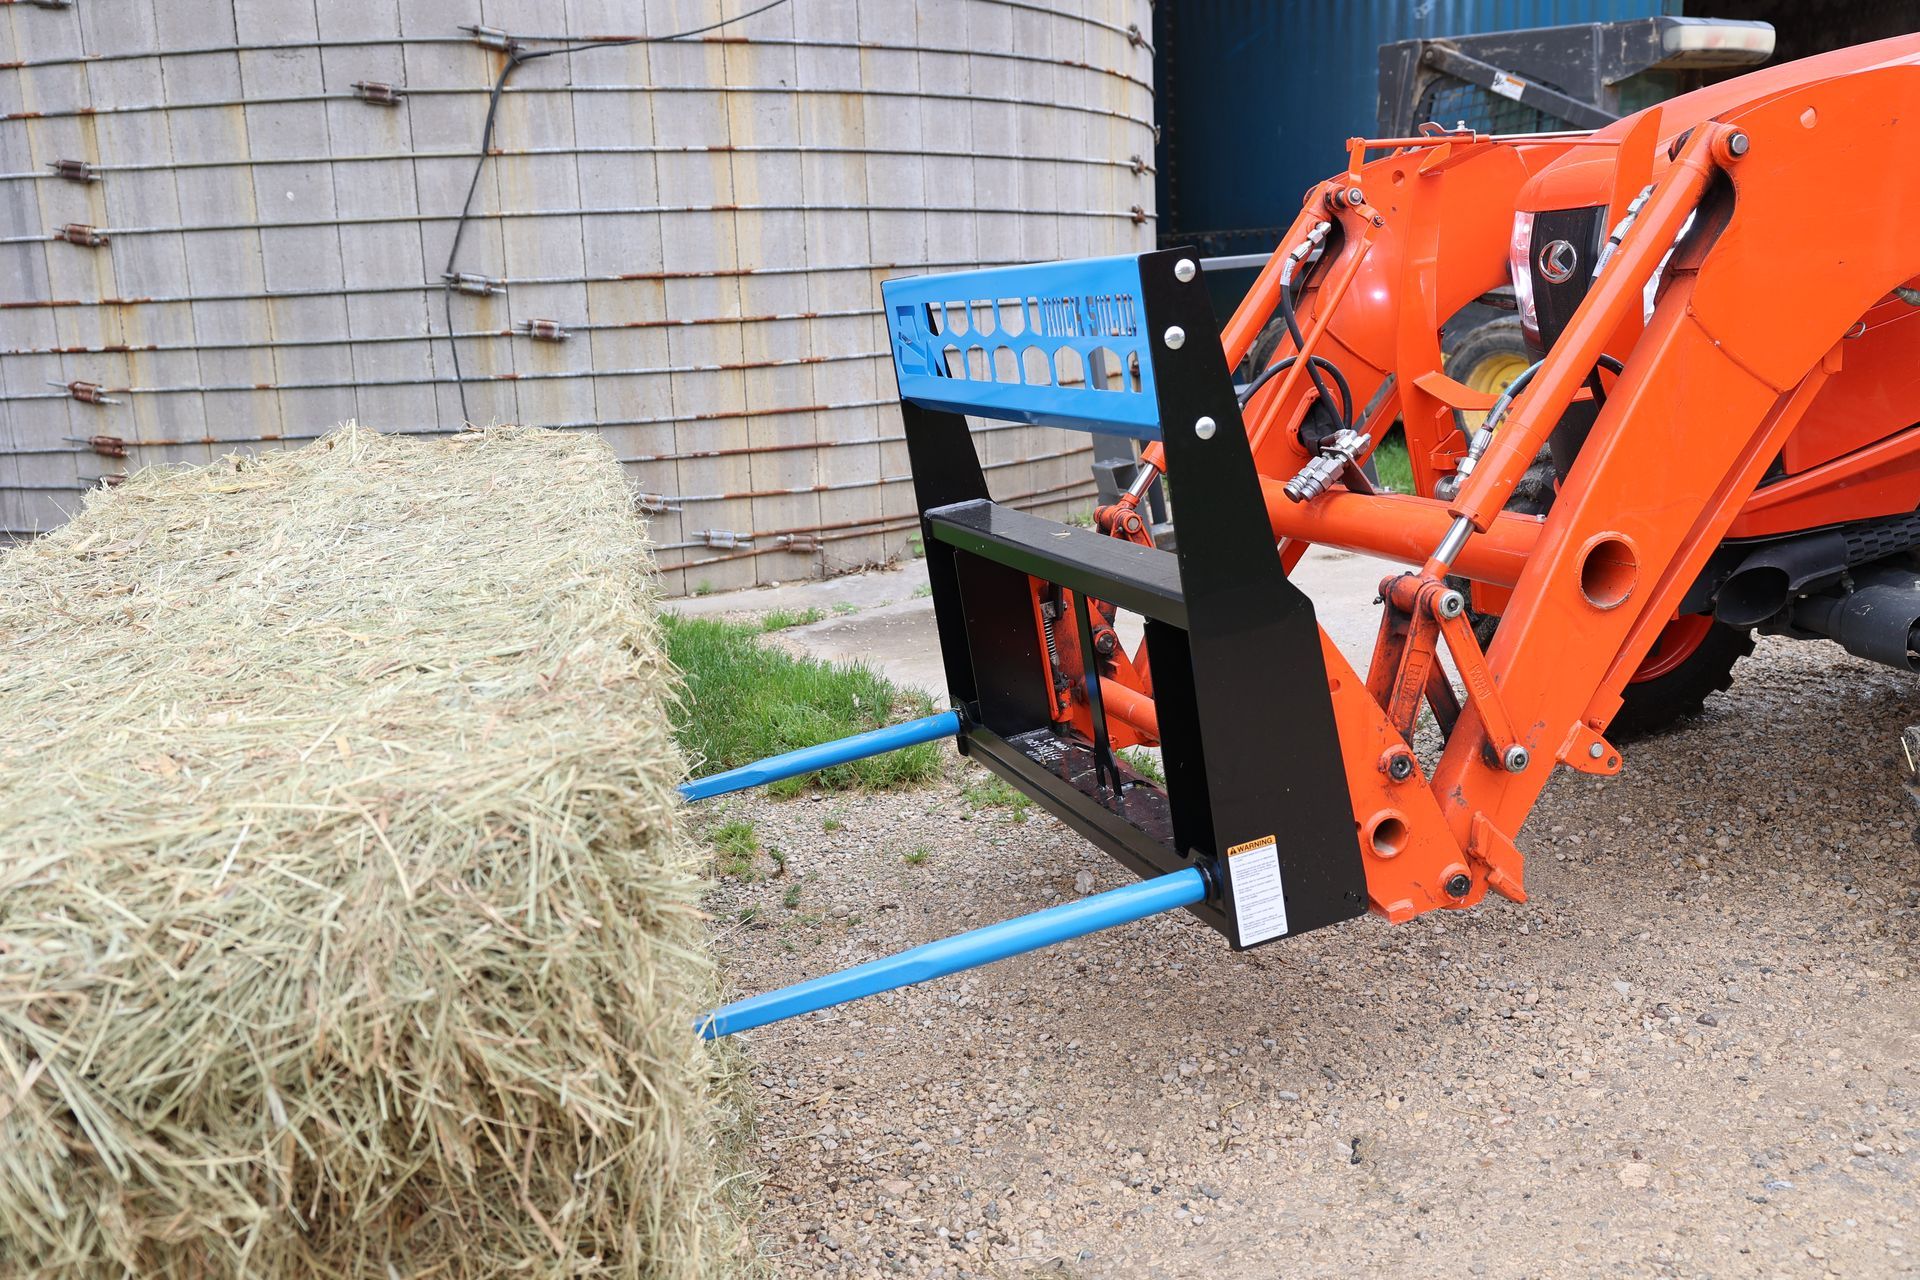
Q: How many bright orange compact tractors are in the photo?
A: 1